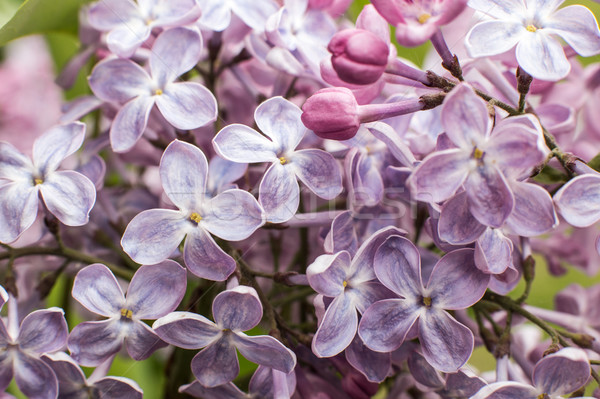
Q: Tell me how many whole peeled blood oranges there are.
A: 0